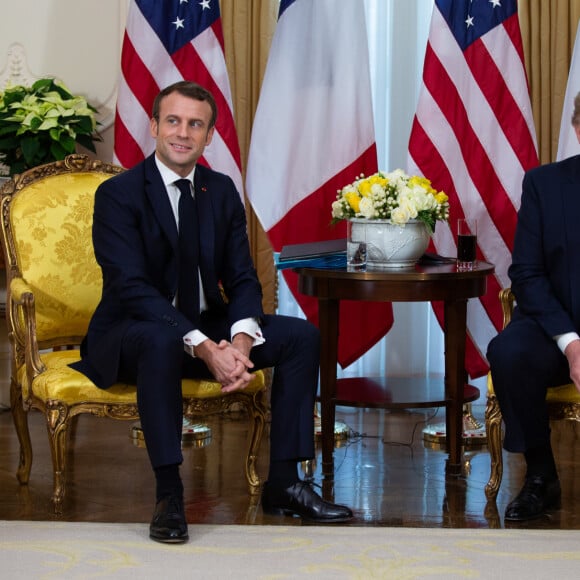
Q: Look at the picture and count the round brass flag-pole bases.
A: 3